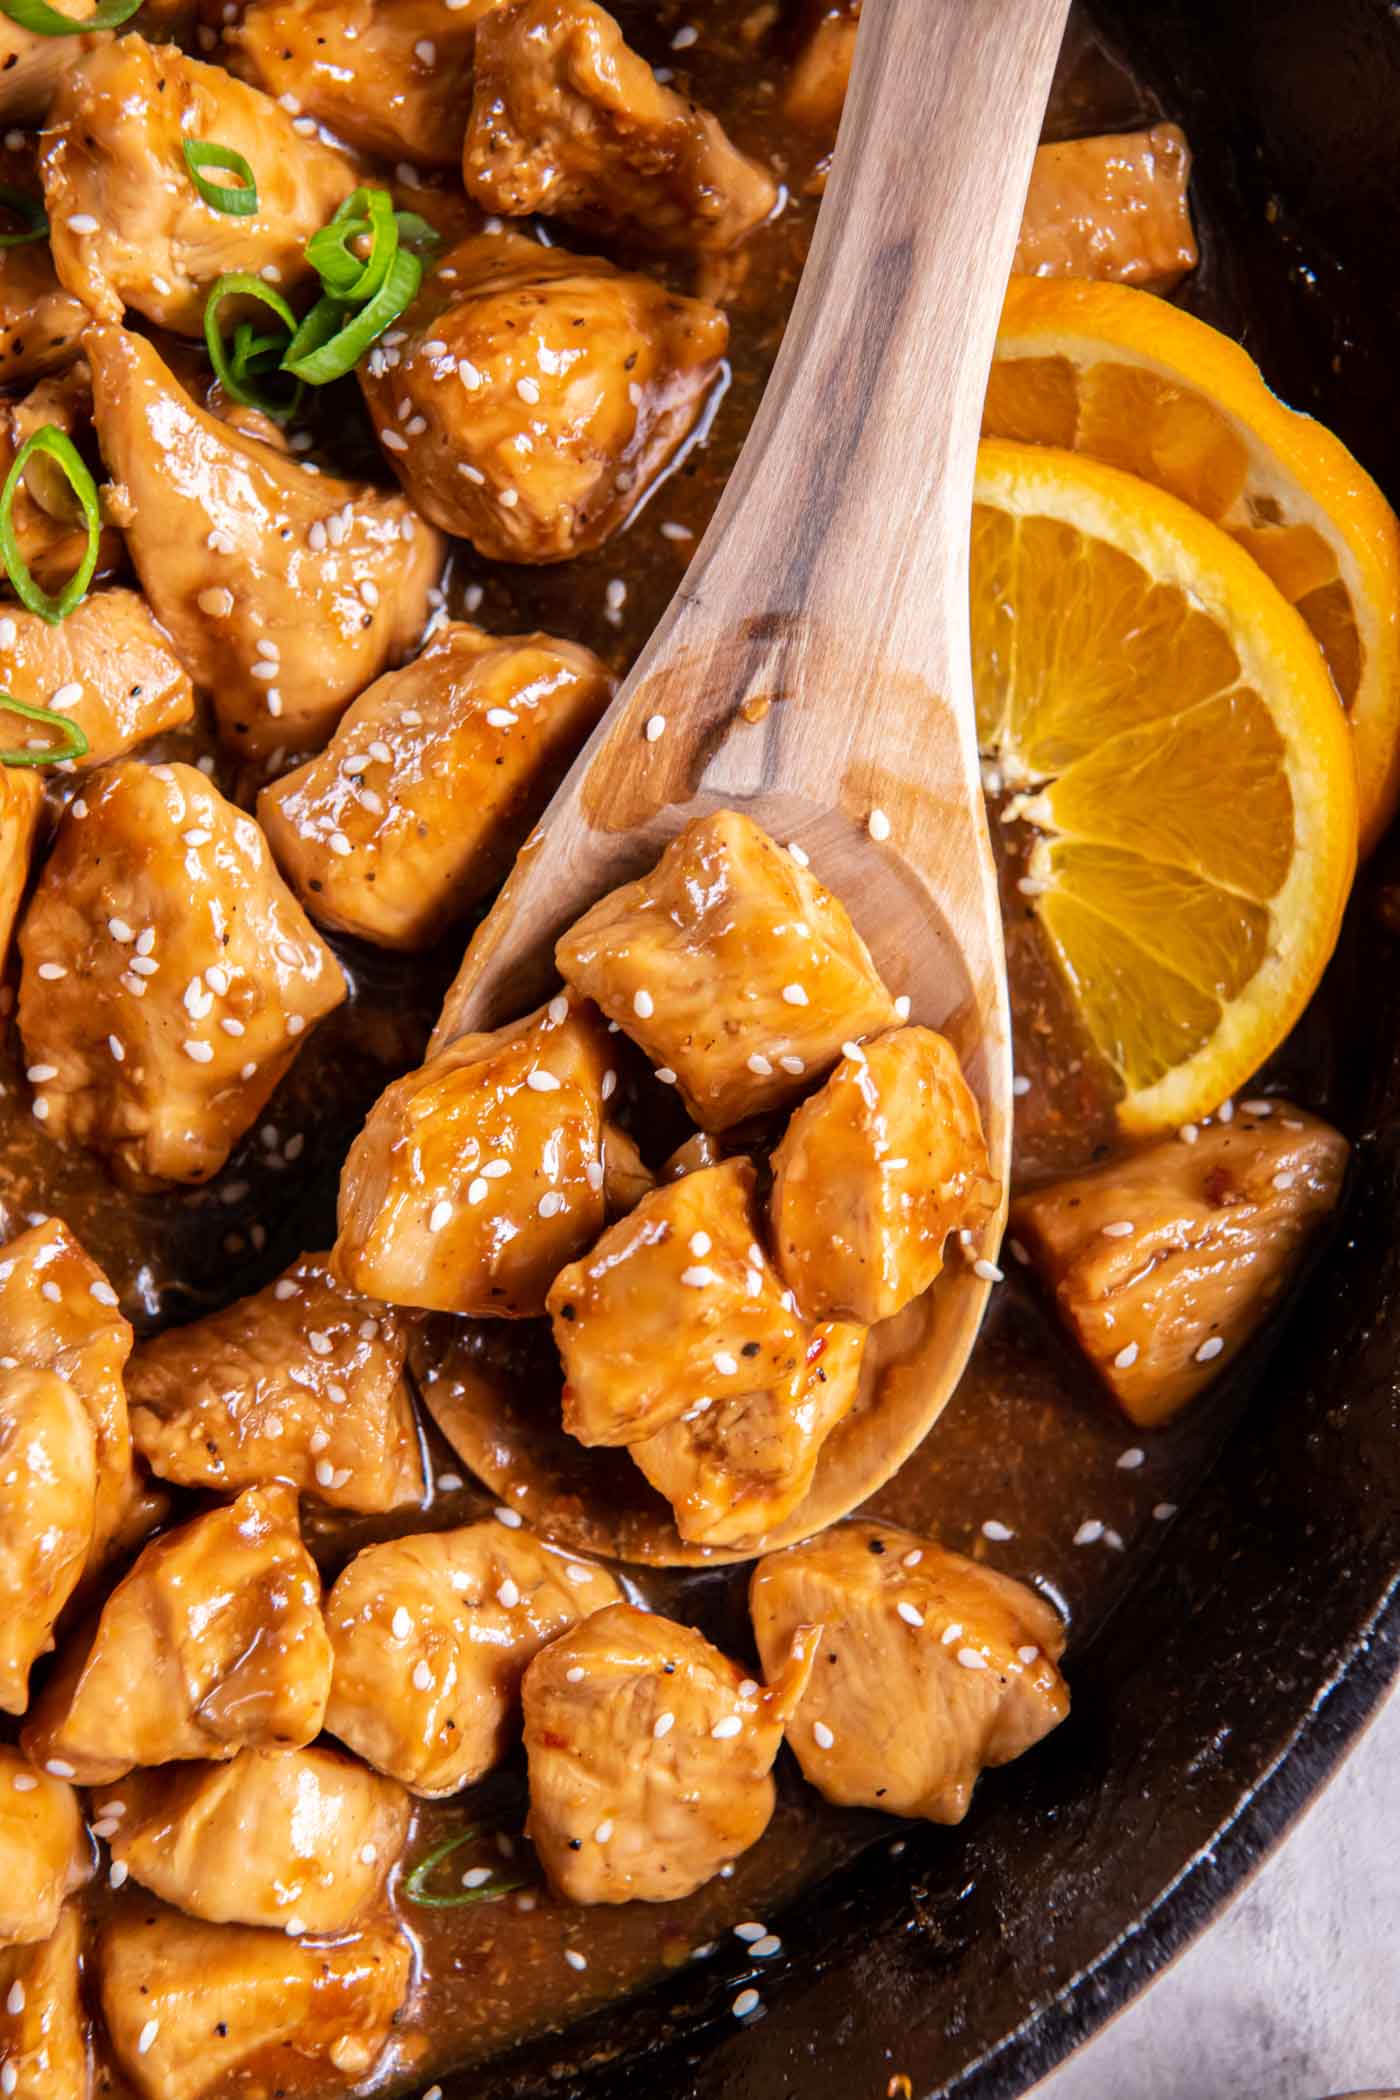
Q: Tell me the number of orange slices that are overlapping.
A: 2